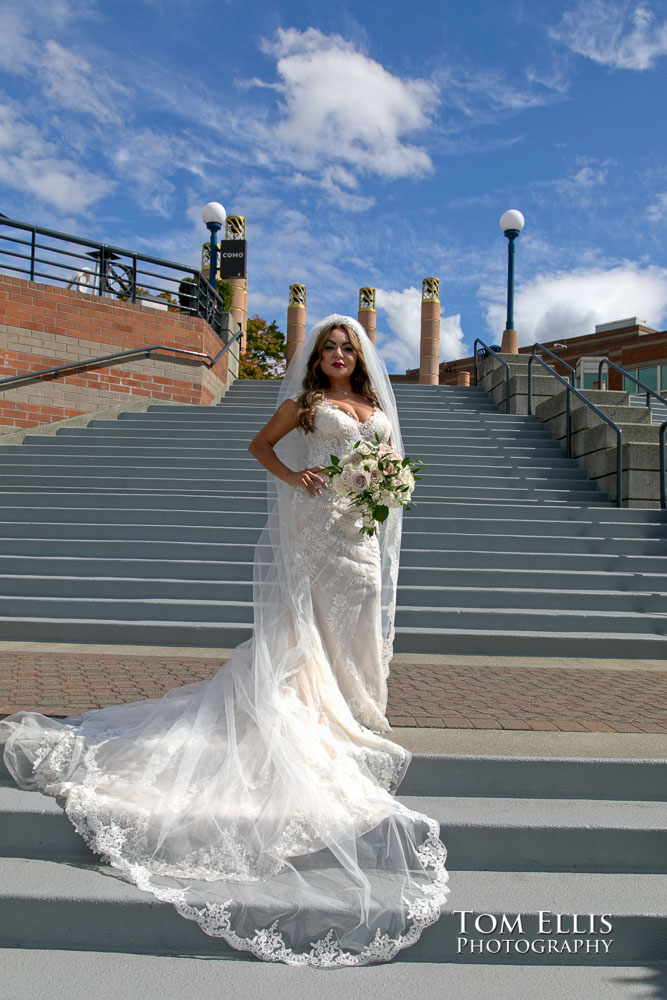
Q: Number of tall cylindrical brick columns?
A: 5